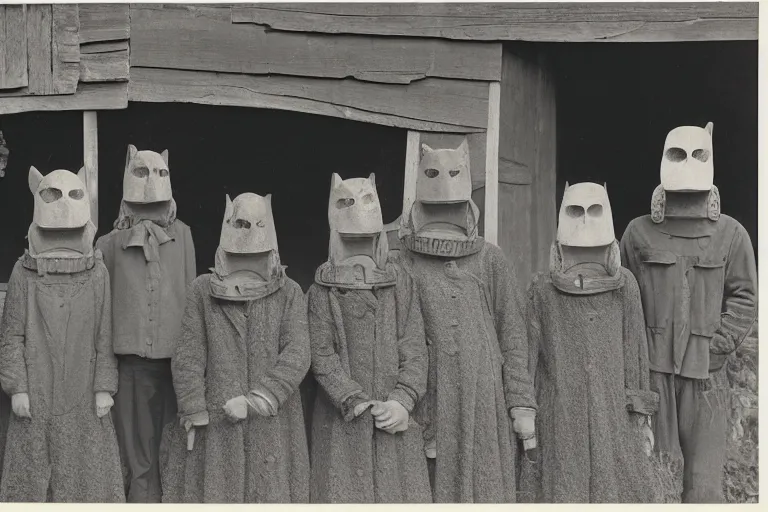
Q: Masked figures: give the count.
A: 7